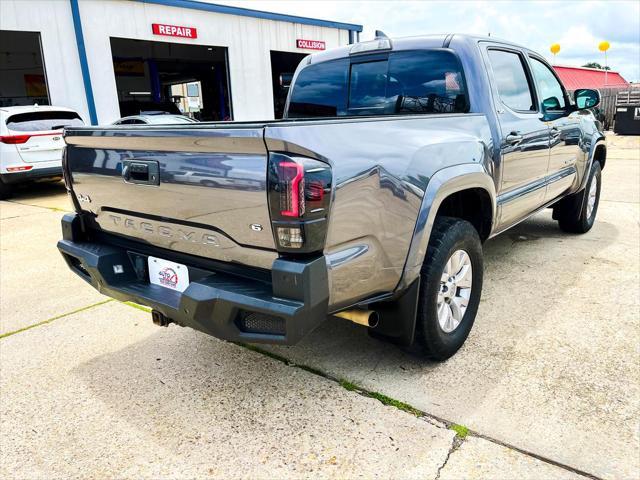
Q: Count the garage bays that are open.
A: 3